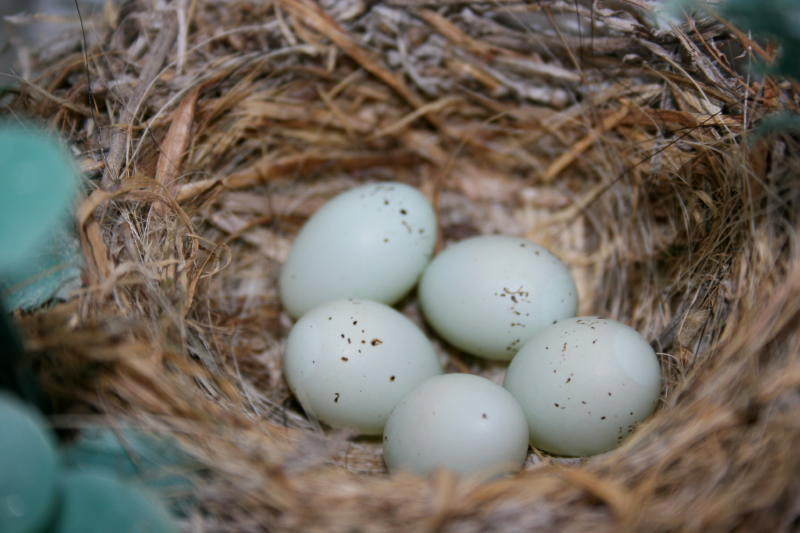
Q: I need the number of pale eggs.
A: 5